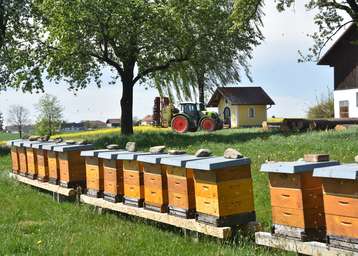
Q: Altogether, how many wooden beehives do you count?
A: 14